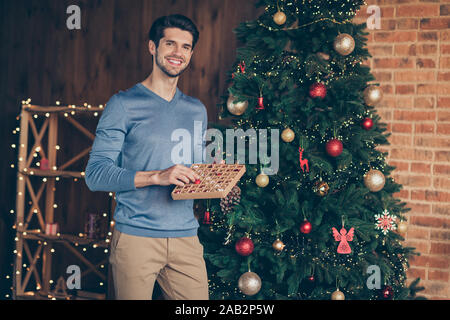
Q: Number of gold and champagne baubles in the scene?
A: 12